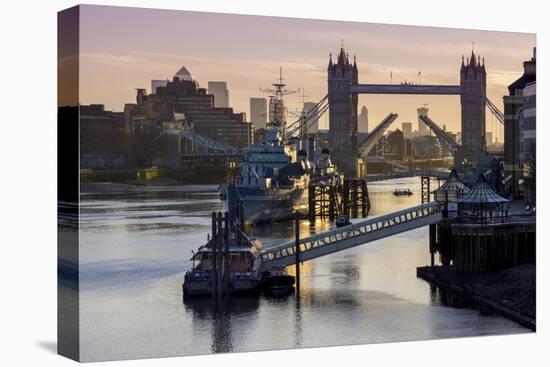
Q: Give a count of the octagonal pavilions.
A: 2